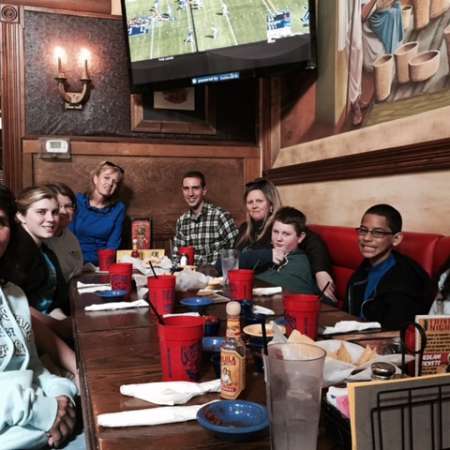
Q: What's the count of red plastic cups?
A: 7